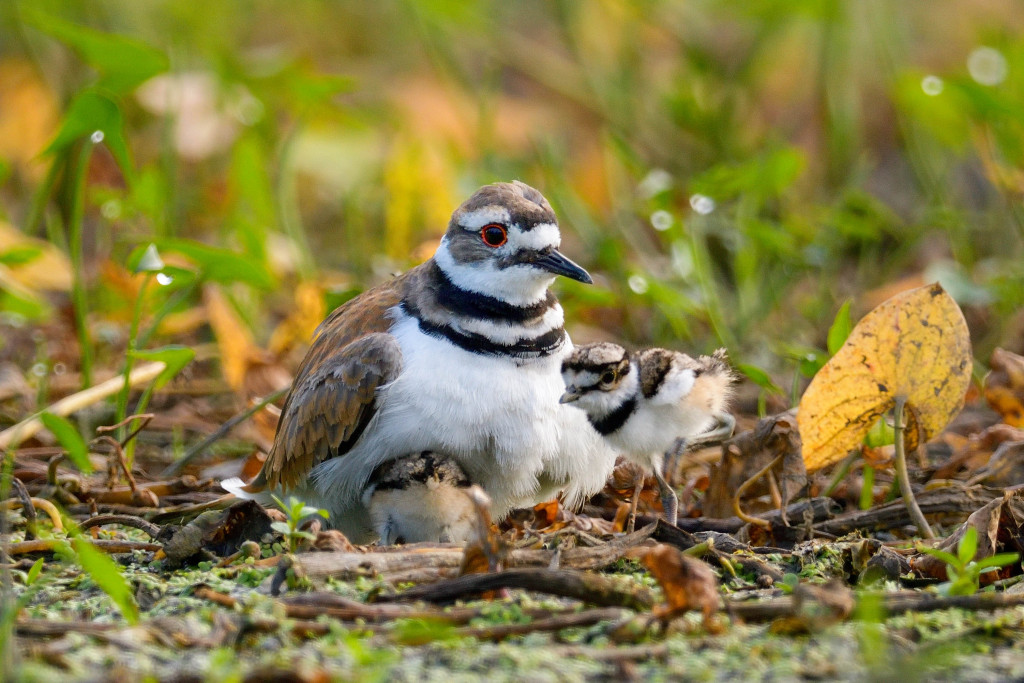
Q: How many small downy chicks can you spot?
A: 2